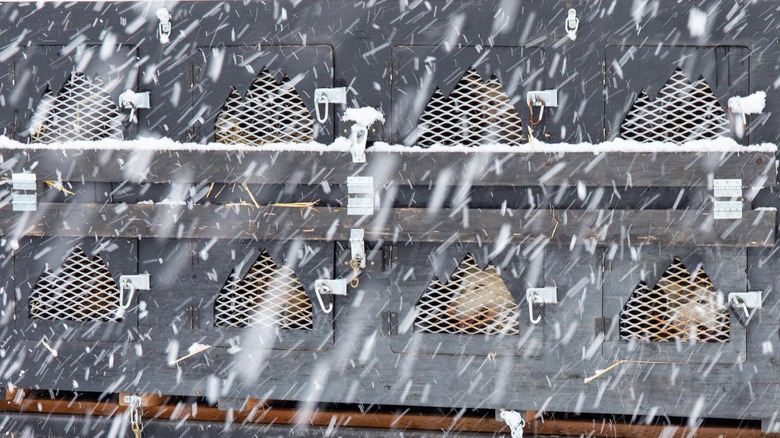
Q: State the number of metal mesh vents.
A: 8